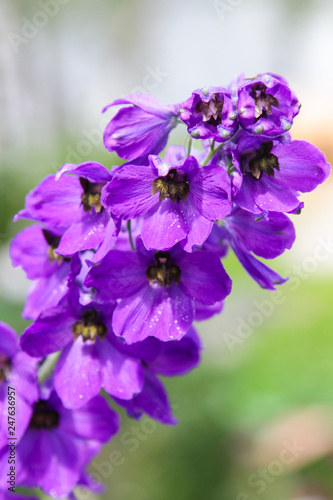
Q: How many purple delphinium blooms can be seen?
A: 13